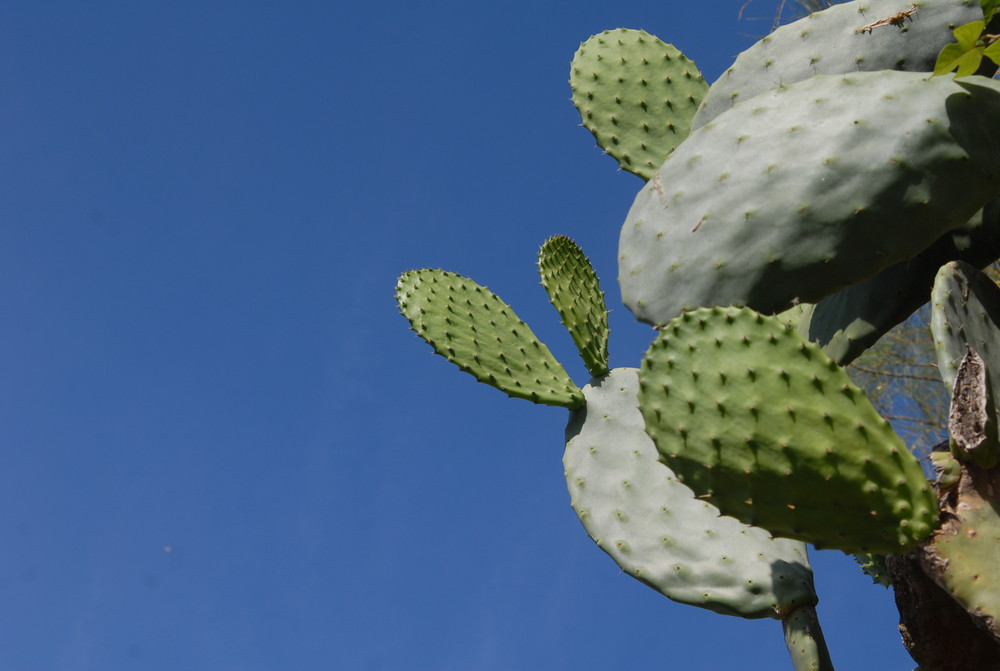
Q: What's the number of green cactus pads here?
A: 4